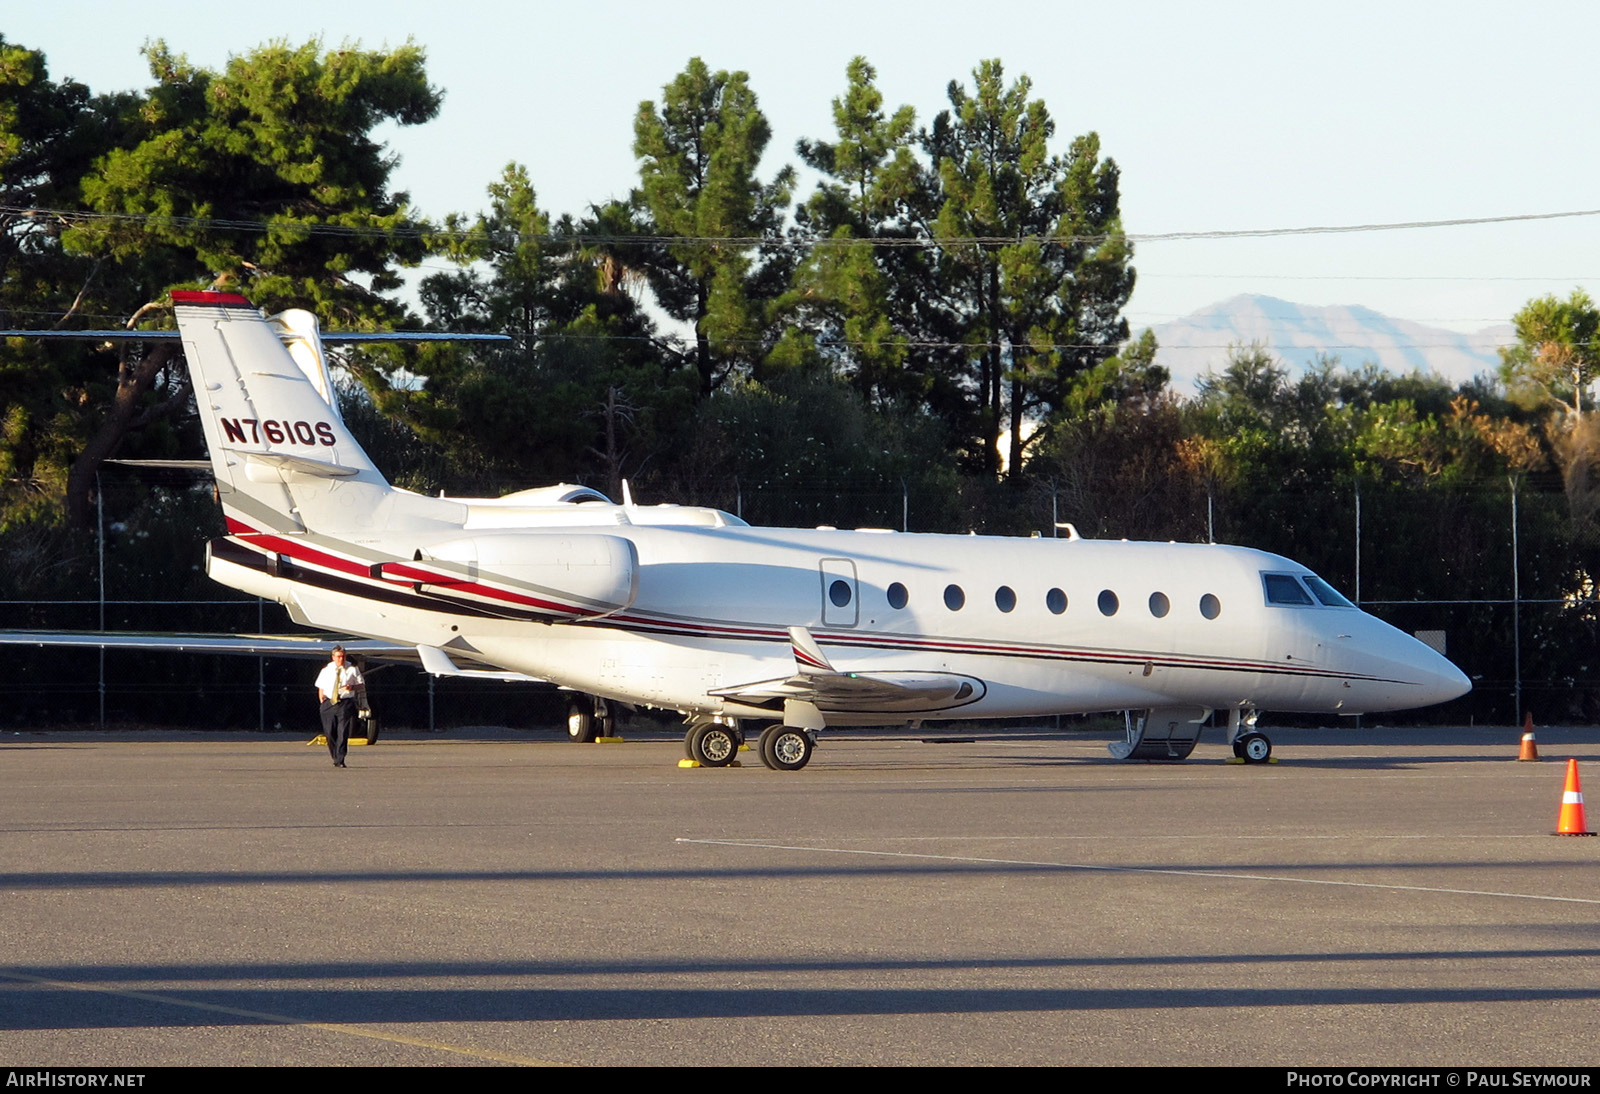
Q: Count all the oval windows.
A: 8